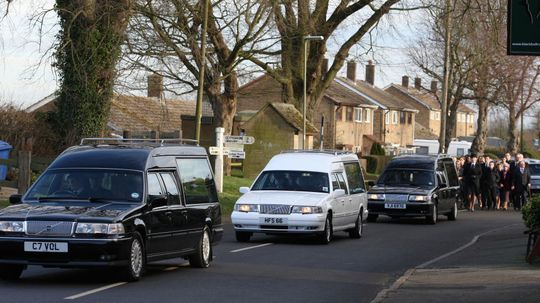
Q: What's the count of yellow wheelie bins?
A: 0